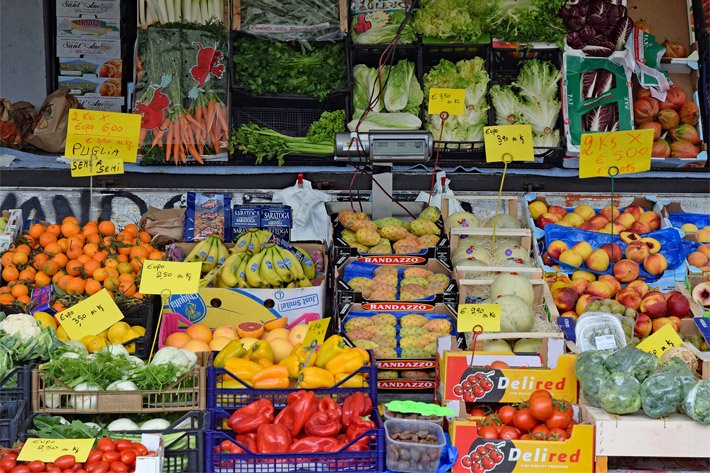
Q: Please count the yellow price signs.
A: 10